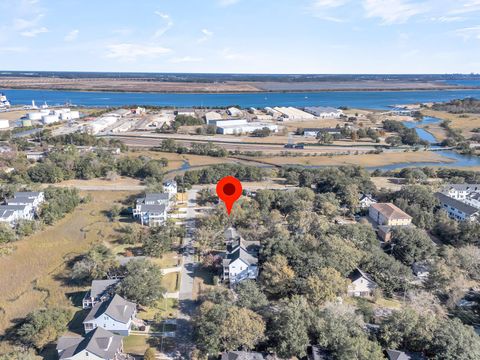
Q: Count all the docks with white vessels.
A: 1